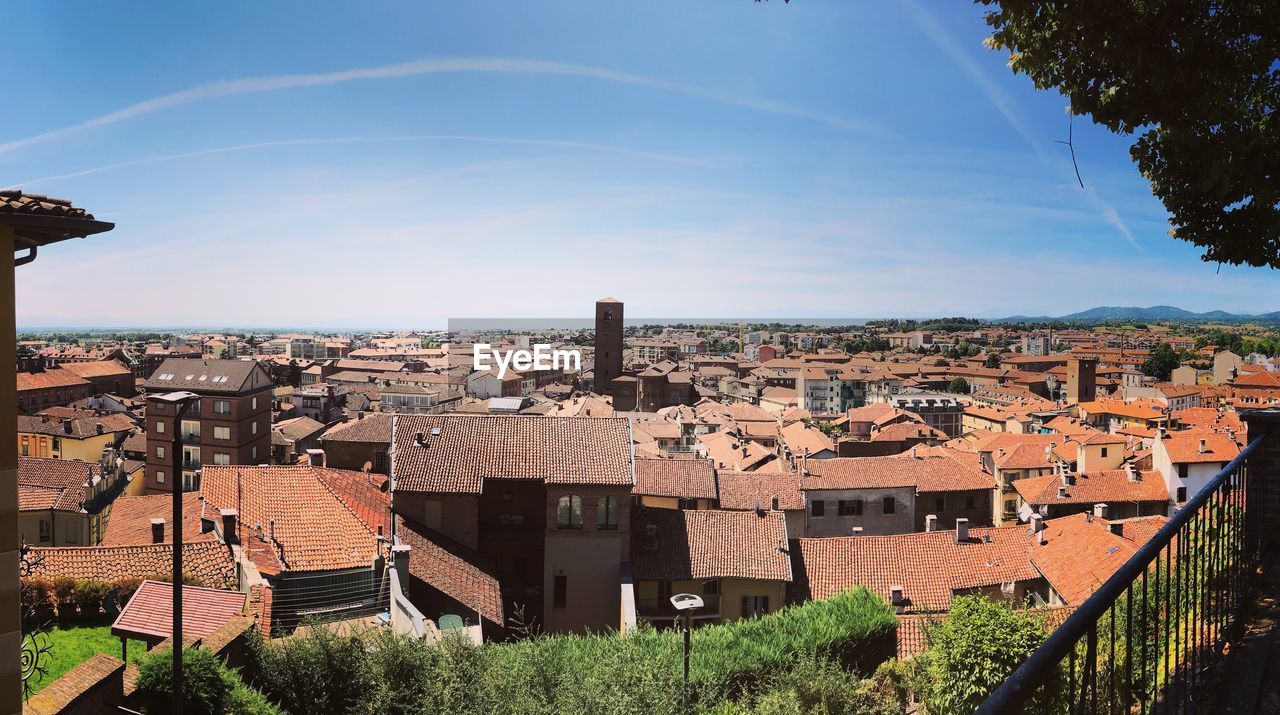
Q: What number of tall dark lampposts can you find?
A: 2